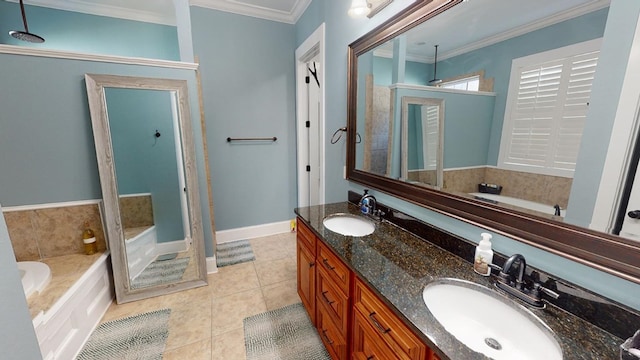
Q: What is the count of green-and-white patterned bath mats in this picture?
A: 3